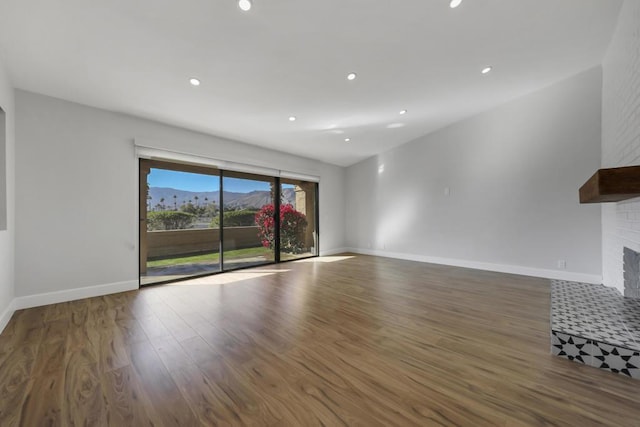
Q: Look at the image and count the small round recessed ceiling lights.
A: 8